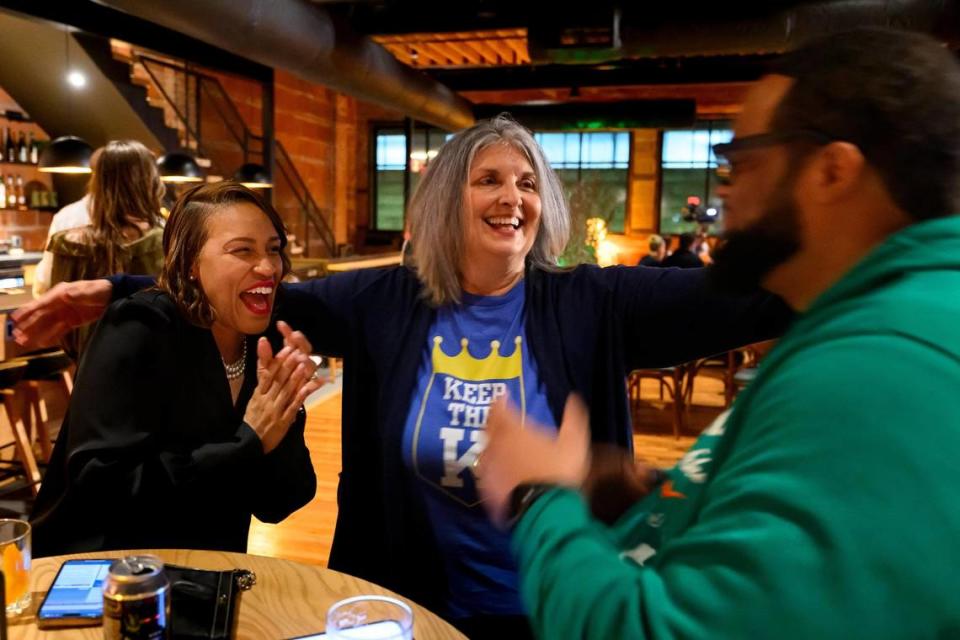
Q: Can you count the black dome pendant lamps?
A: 3